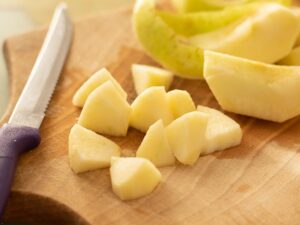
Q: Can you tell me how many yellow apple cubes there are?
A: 10